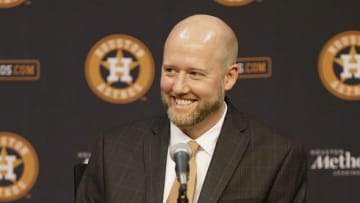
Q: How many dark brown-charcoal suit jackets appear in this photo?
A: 1